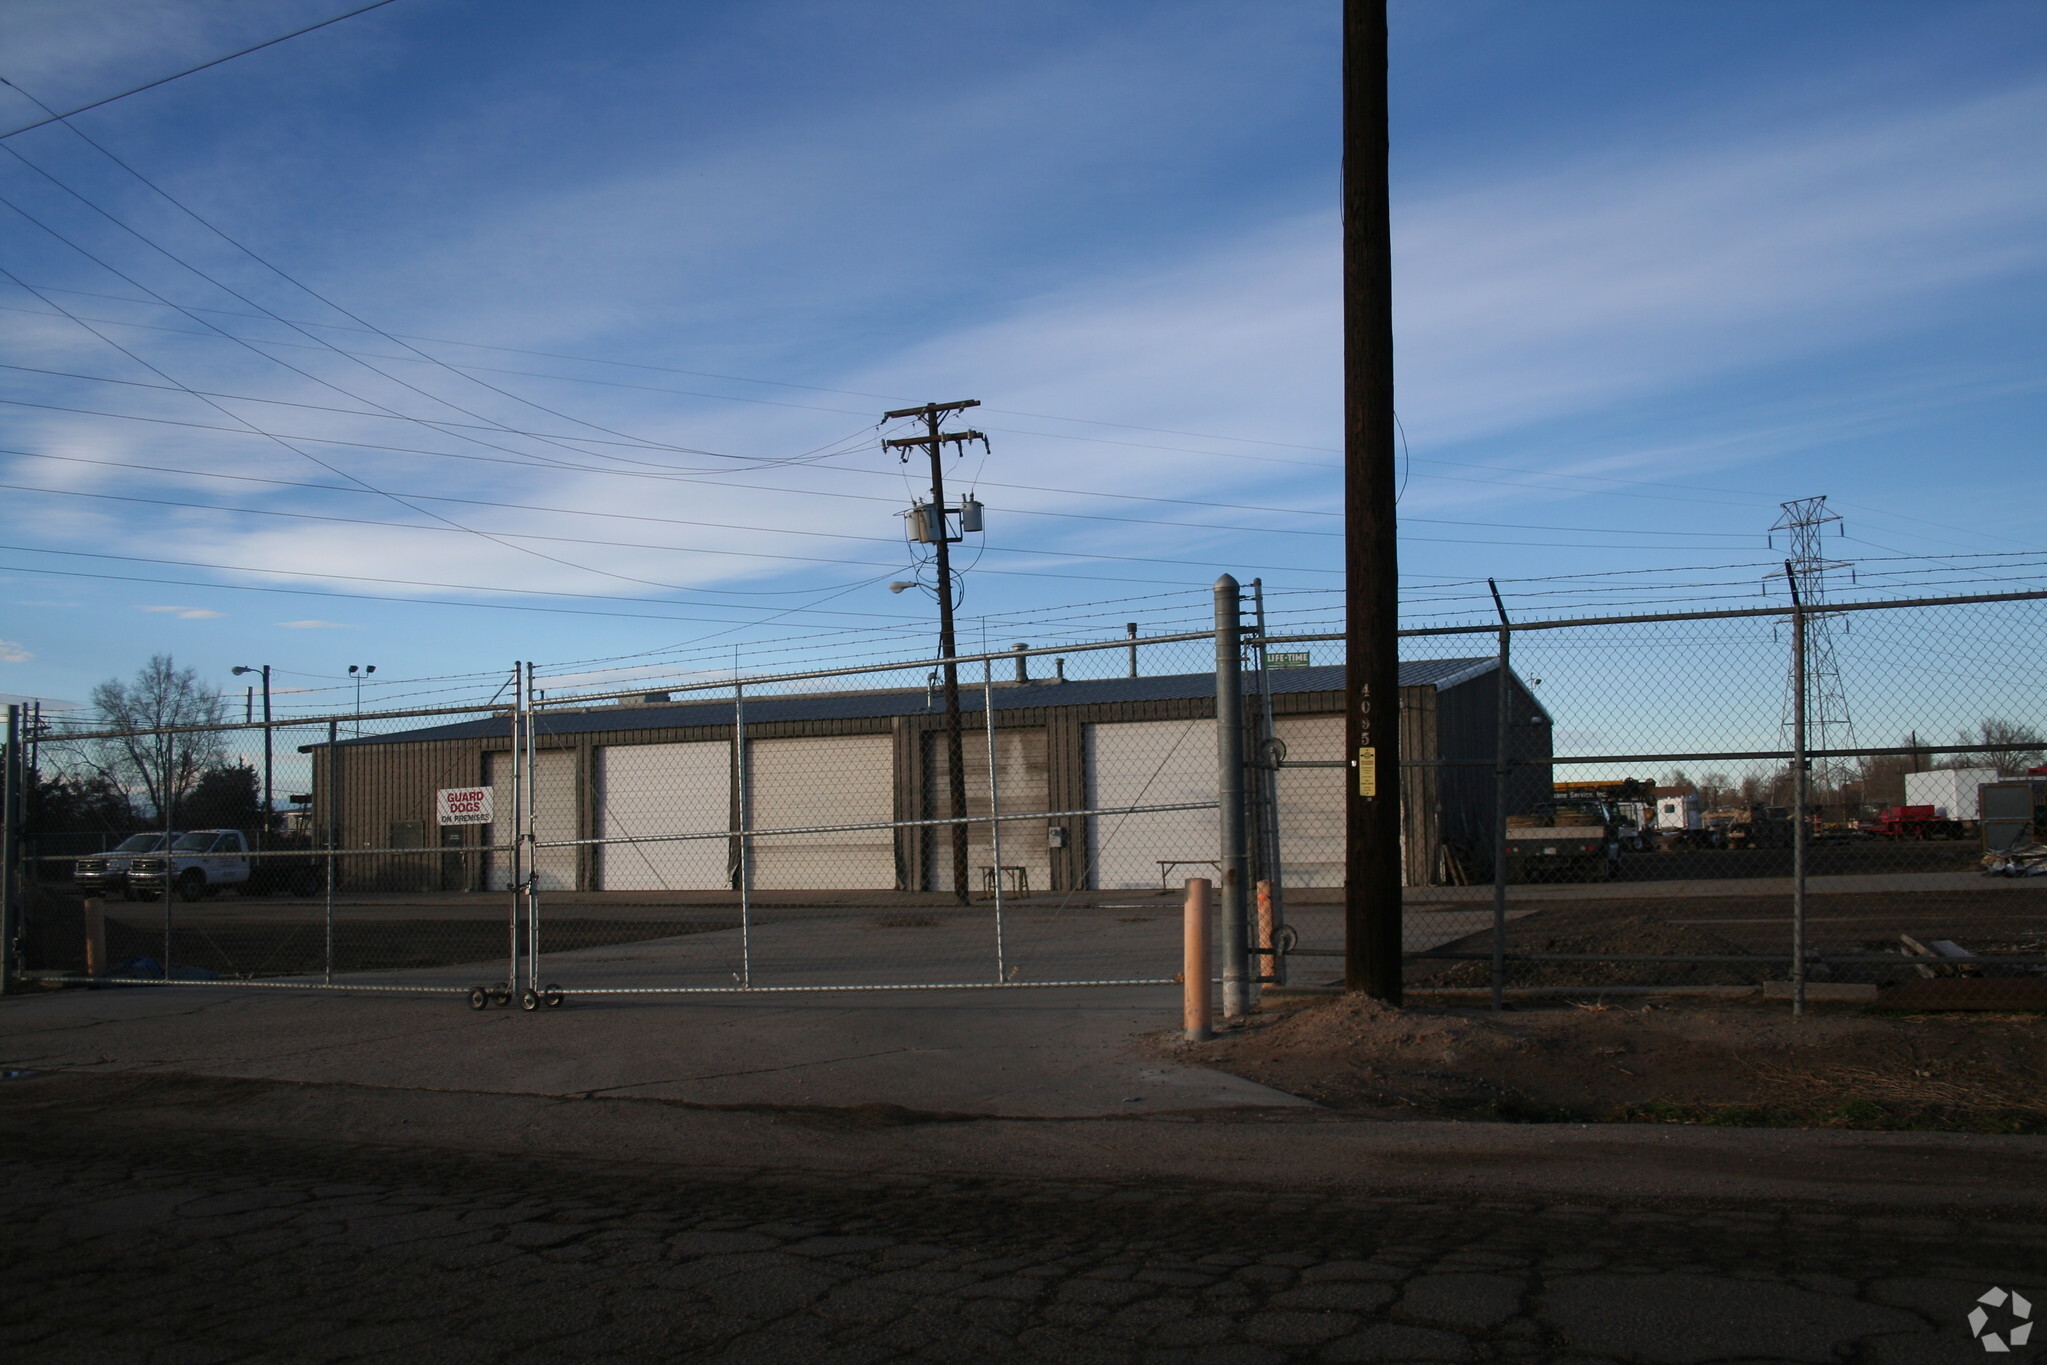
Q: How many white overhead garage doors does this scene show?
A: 6